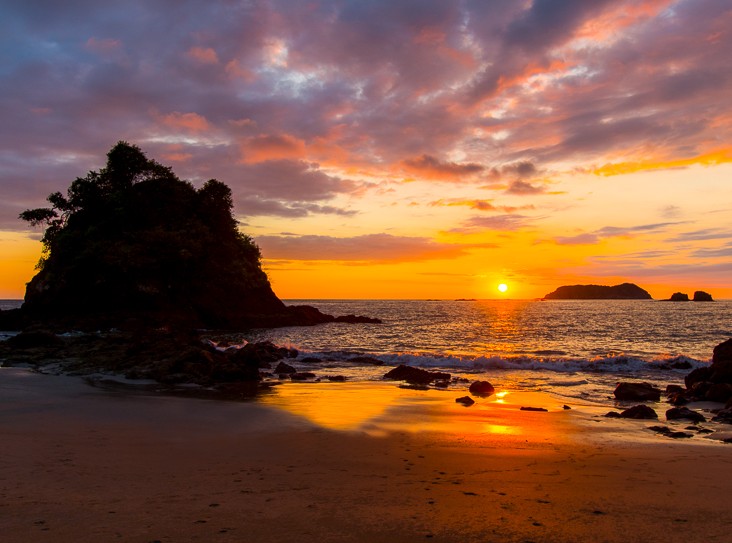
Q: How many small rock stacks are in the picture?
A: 2